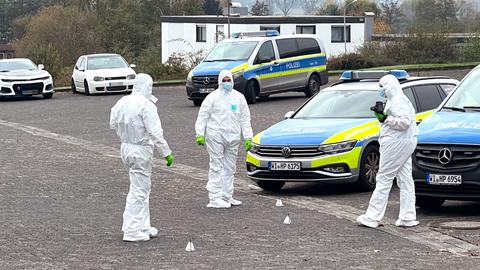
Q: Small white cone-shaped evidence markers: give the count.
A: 3